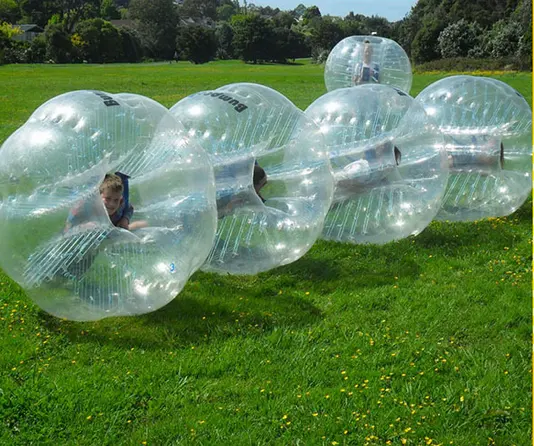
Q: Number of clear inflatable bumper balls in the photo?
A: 5